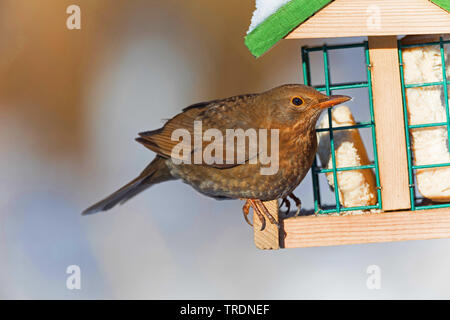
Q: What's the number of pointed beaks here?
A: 1